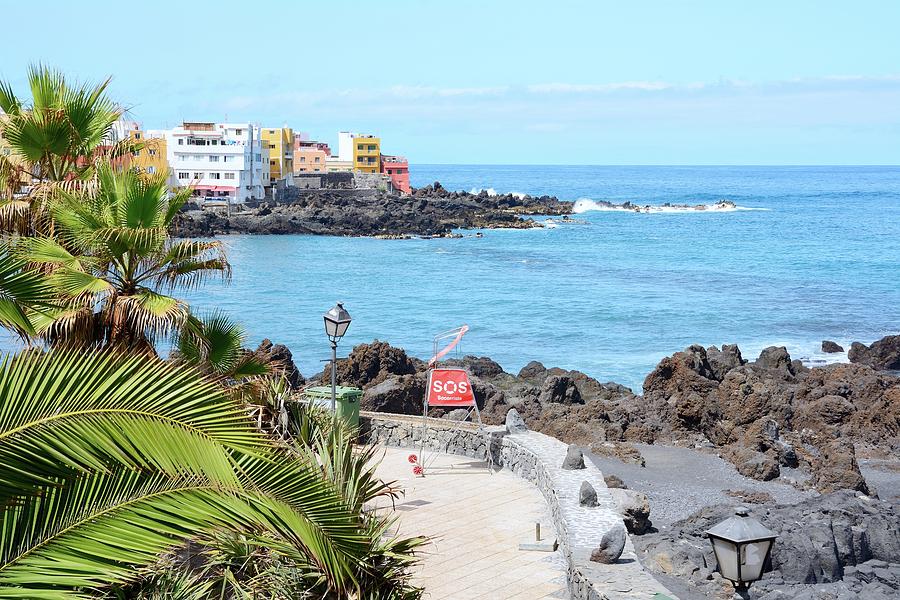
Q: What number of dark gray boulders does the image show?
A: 4